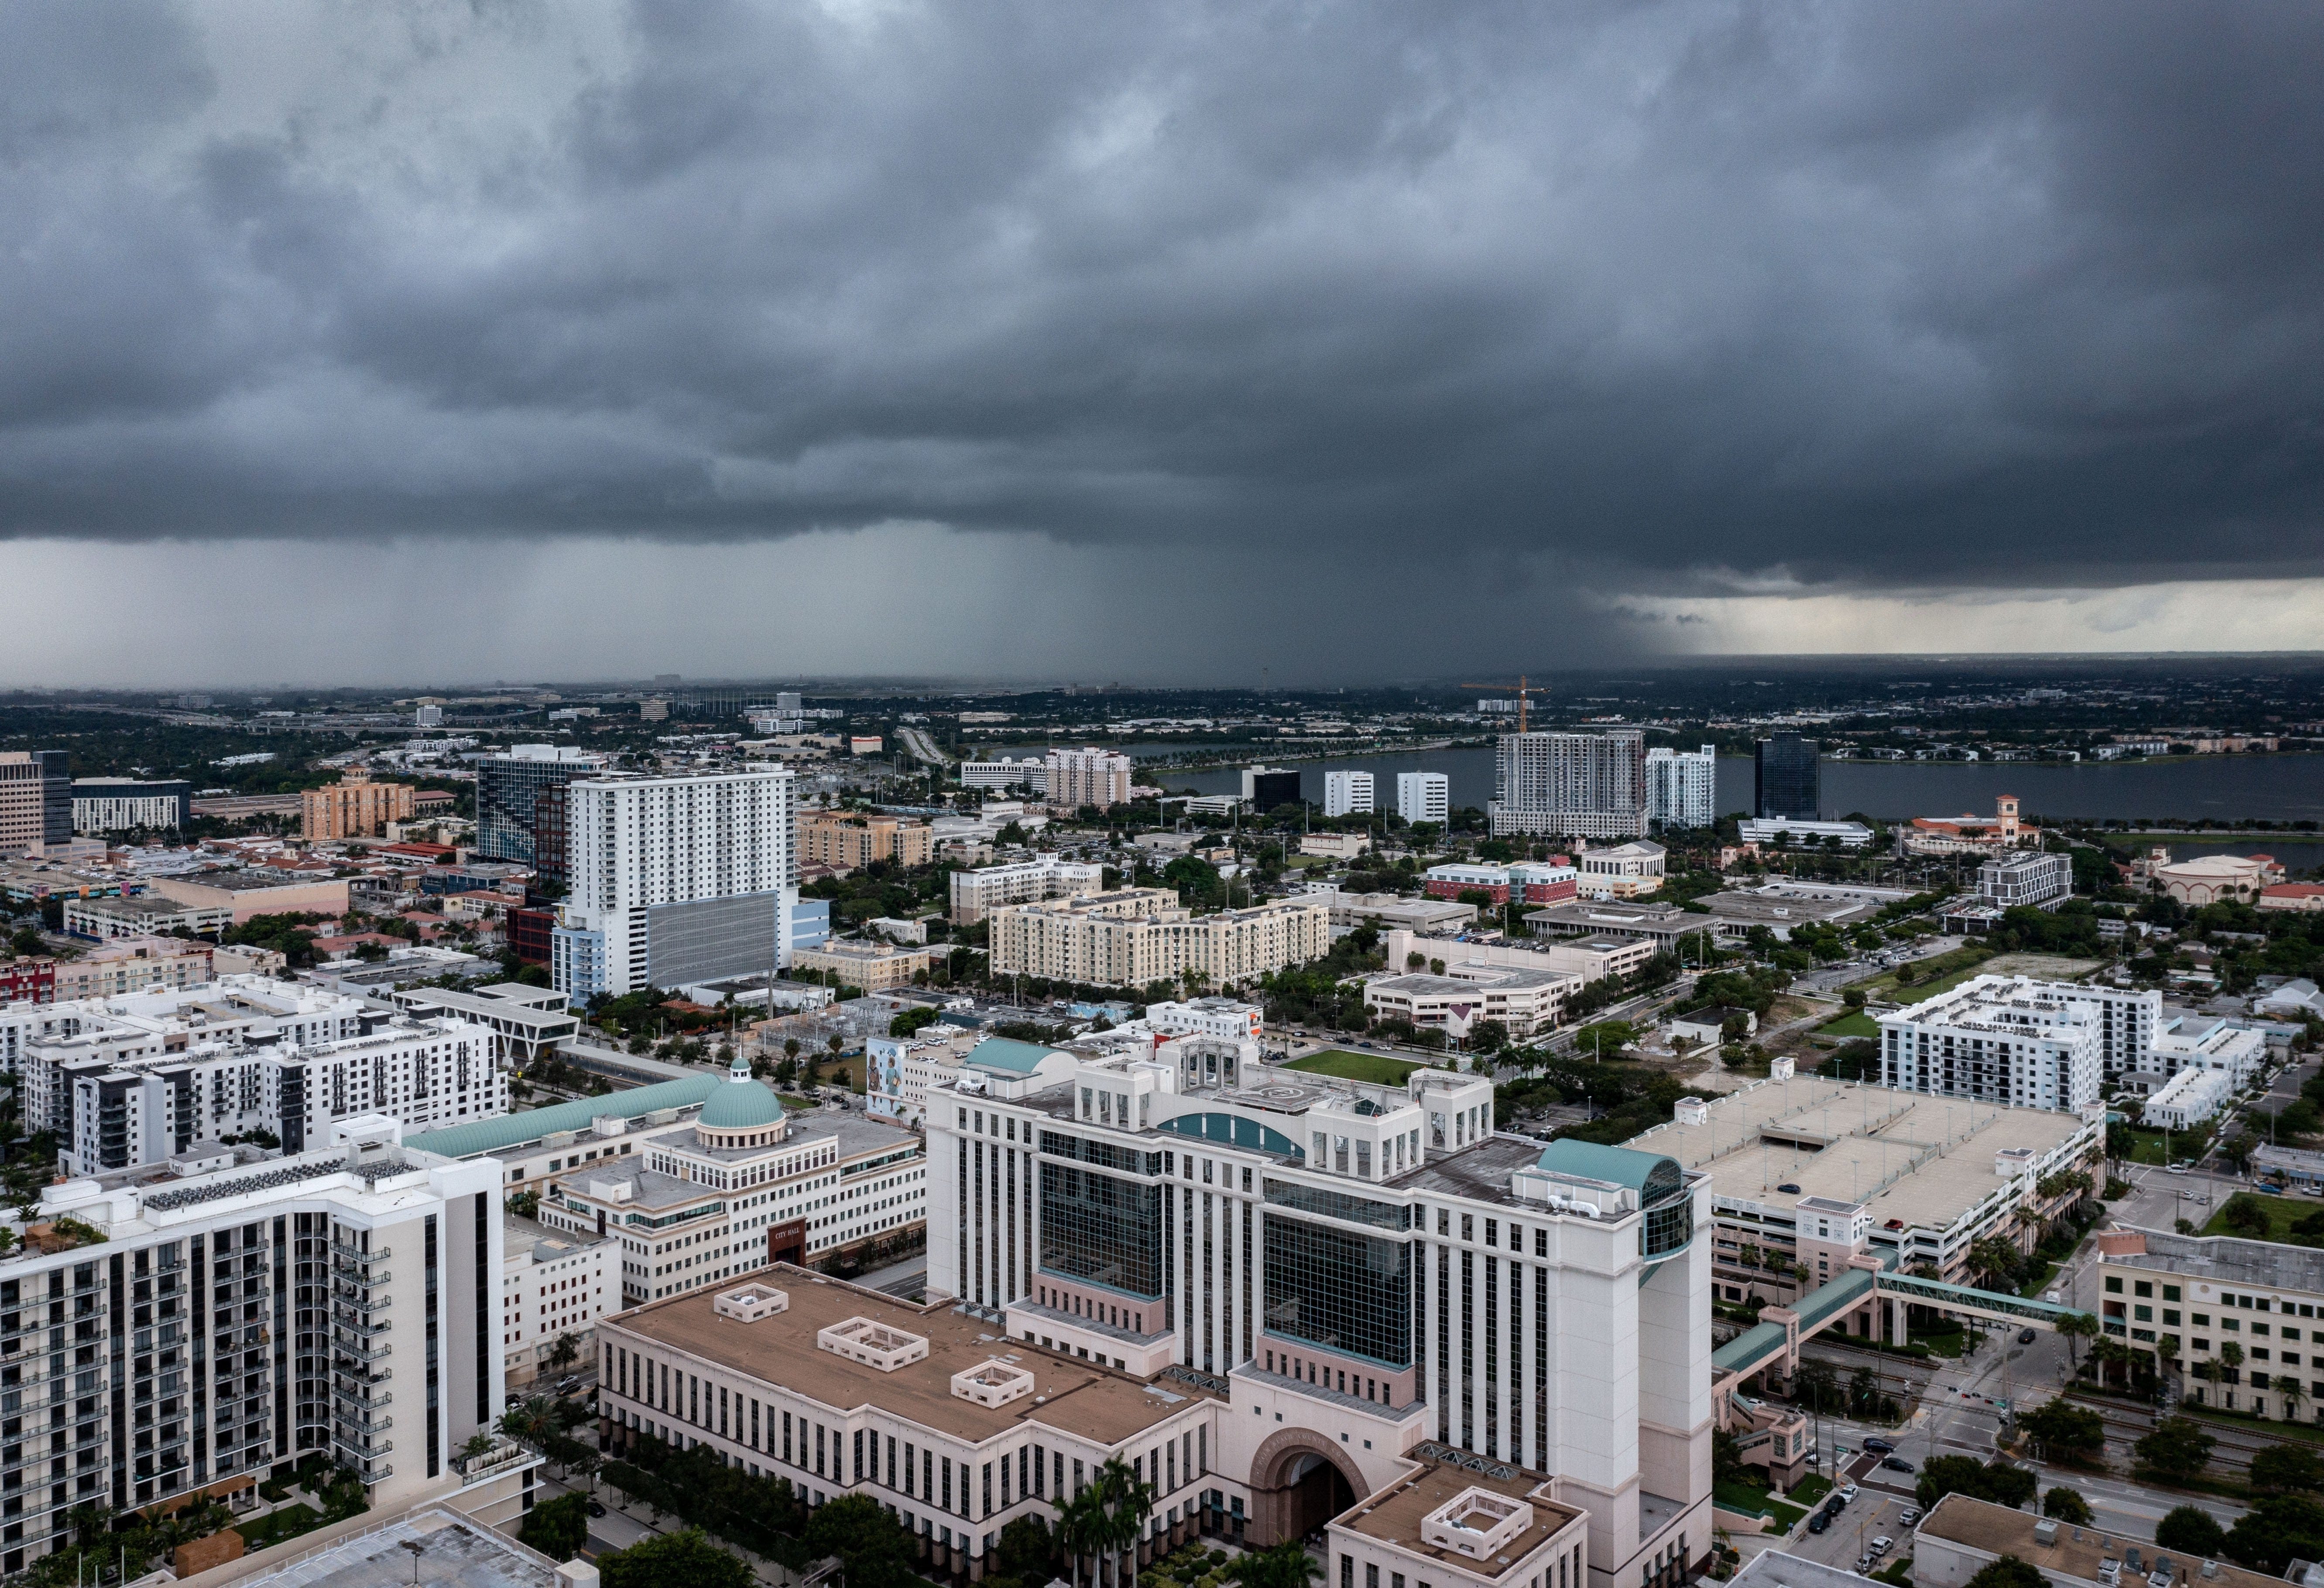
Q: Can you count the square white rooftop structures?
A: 4